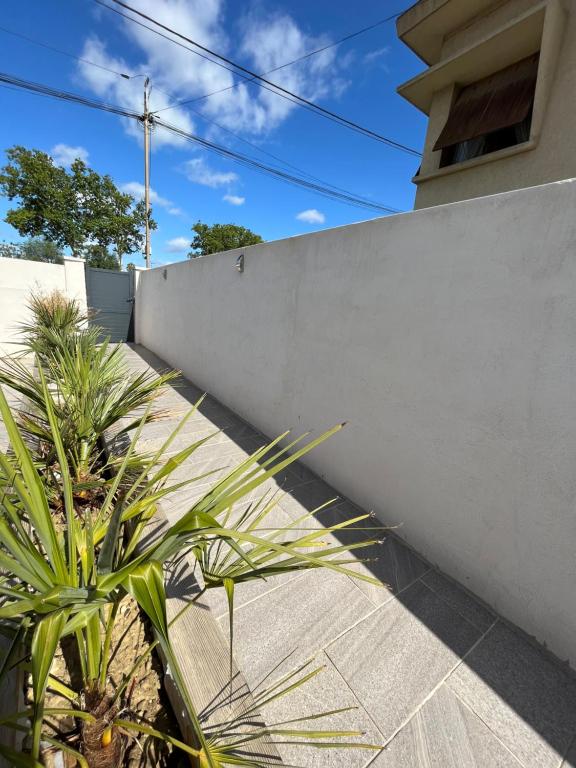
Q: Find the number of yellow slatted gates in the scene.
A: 0